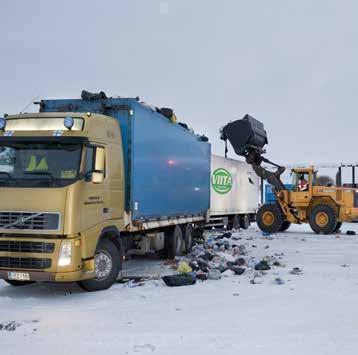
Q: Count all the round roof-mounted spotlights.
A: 2